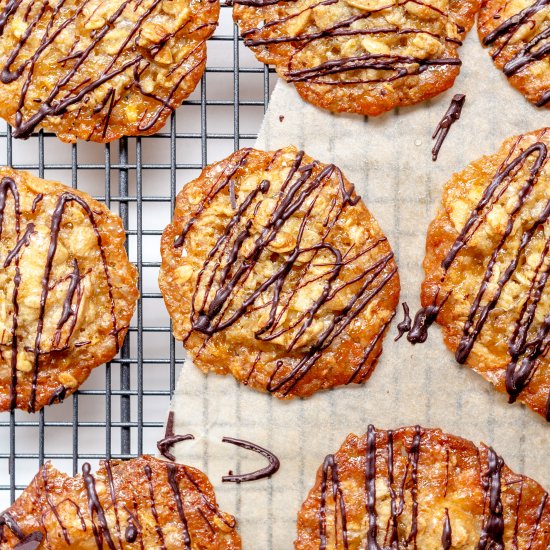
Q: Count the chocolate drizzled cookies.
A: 8